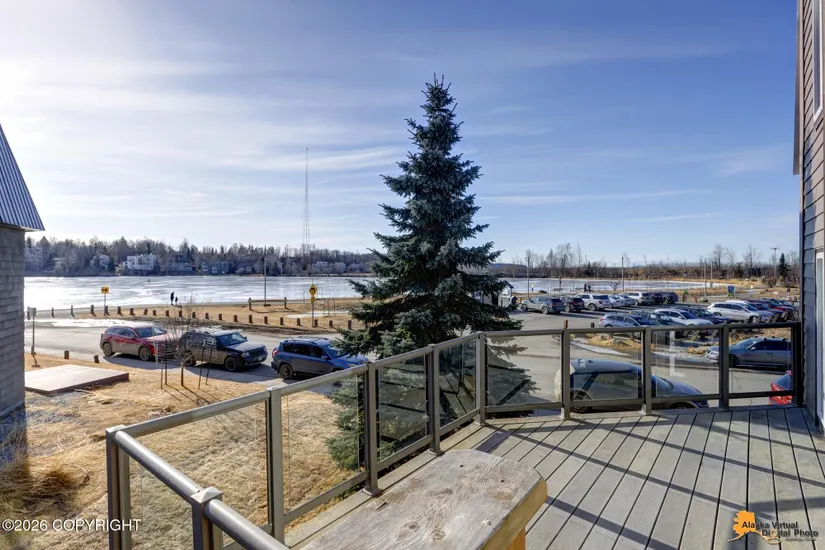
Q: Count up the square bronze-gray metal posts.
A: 10